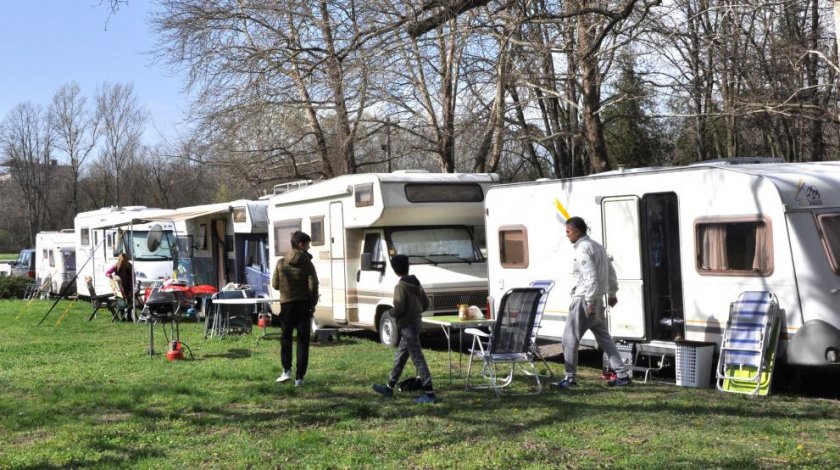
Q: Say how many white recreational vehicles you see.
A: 5